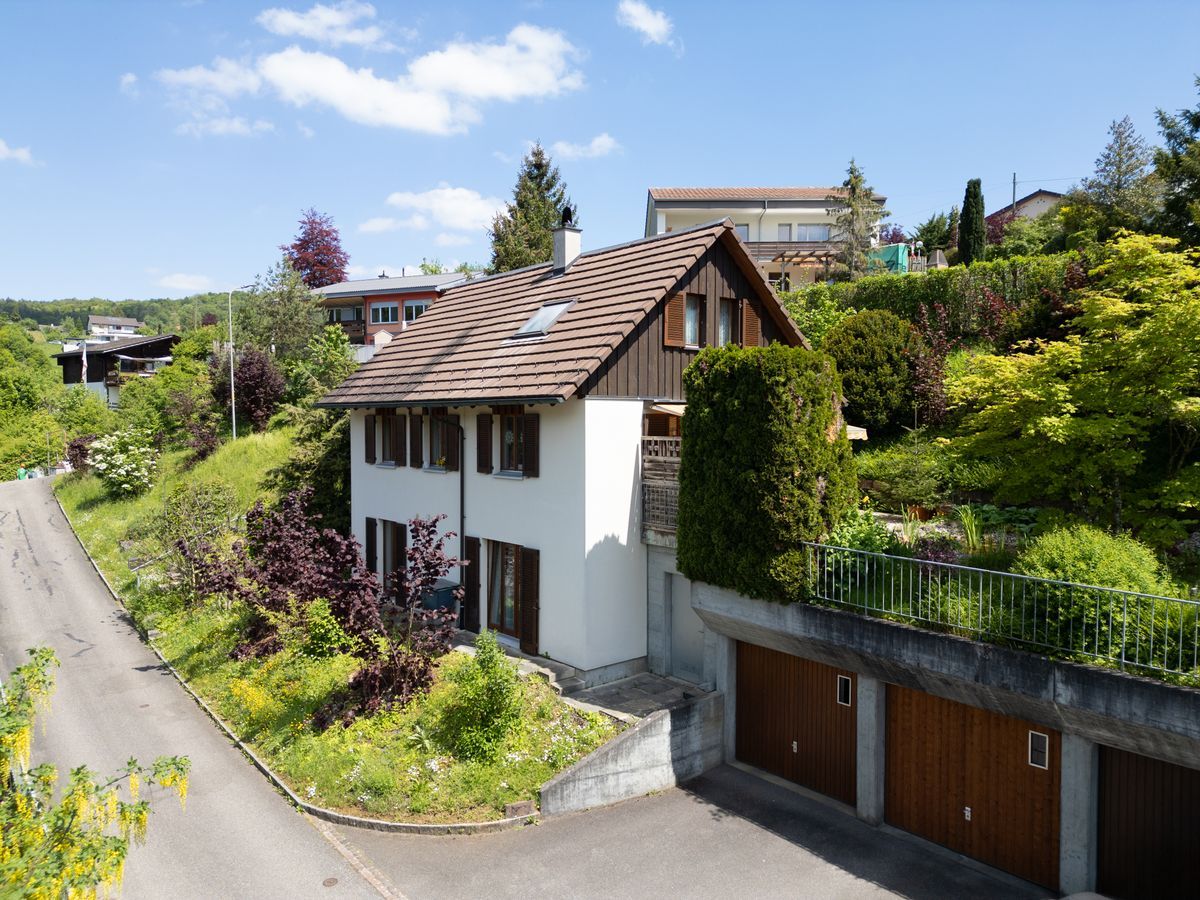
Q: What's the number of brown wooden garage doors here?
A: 3